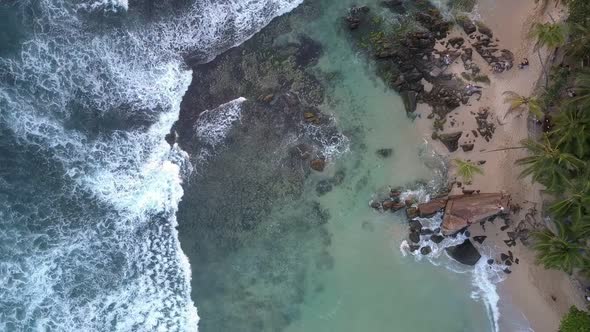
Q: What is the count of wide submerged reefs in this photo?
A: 1